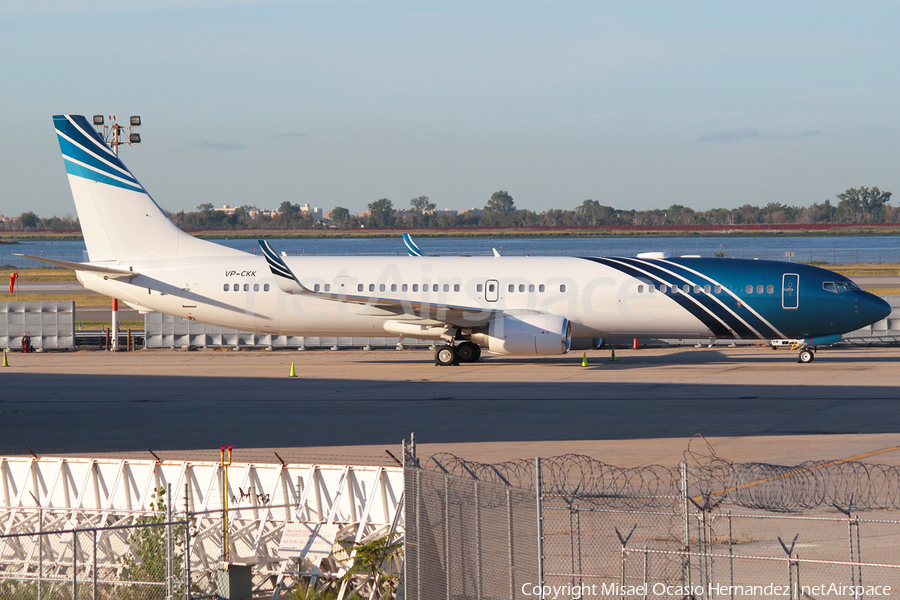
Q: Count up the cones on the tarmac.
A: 5